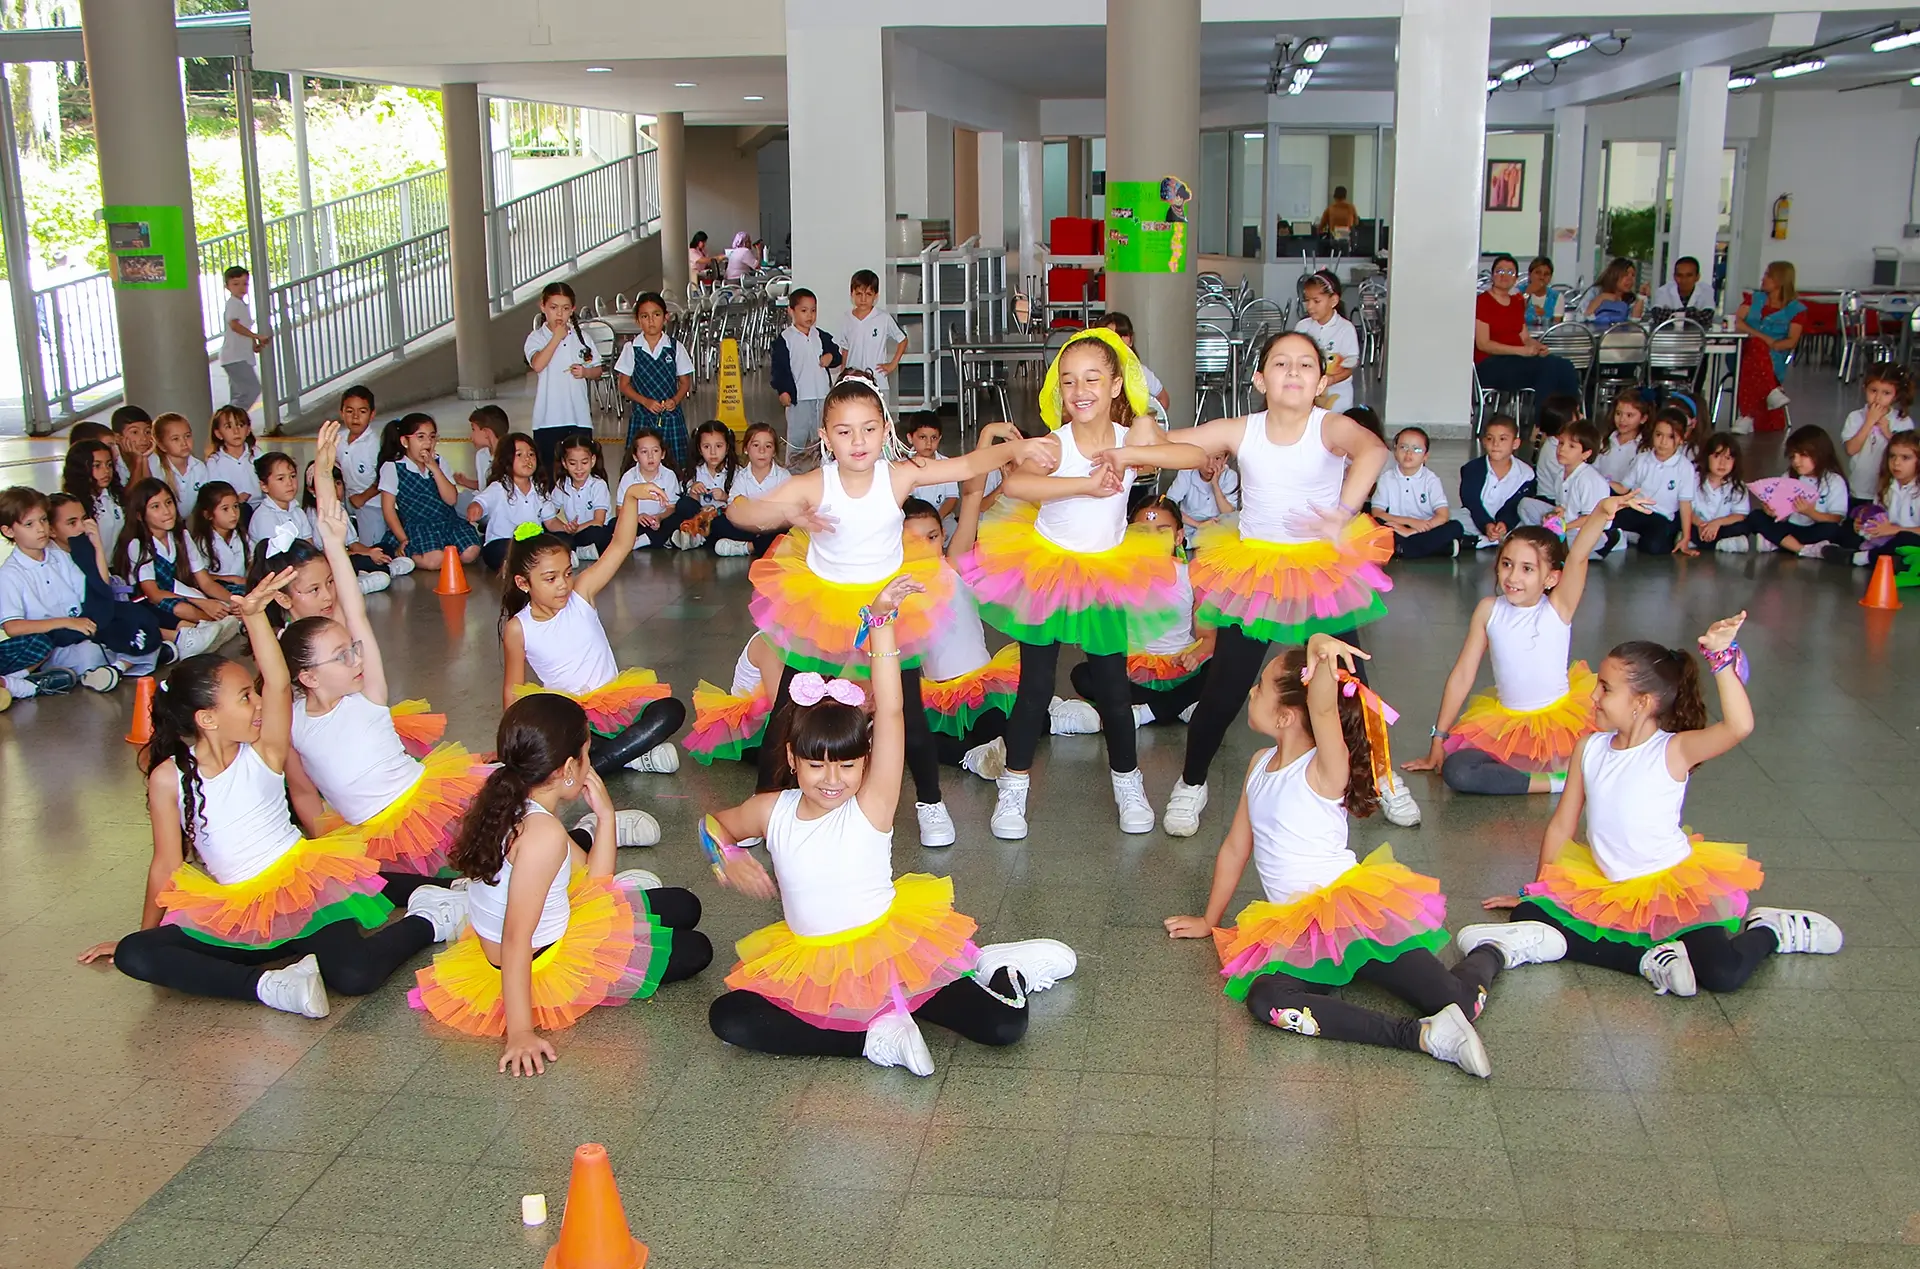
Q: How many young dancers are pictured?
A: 15